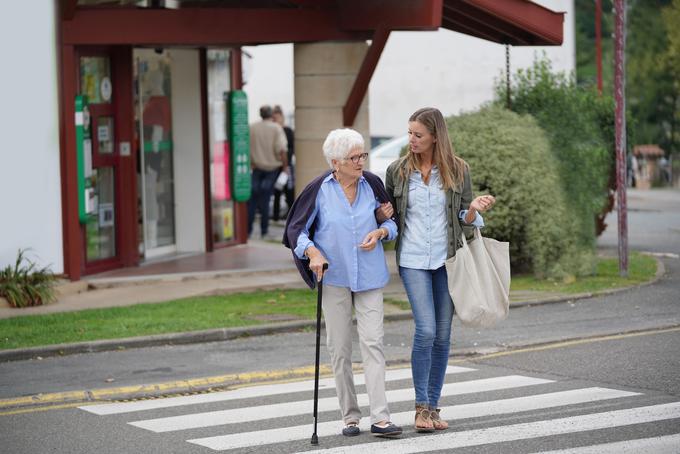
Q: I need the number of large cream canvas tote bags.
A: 1